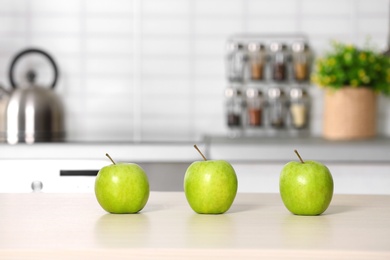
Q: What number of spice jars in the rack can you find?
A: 8